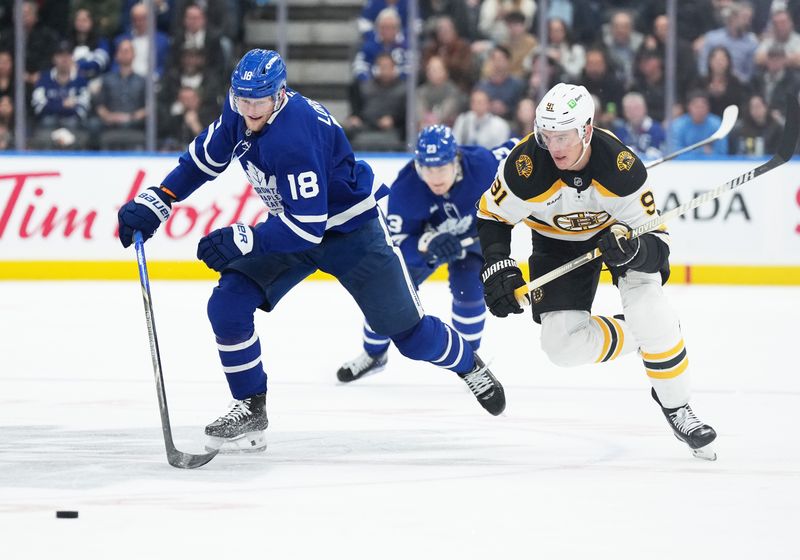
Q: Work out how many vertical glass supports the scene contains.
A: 6